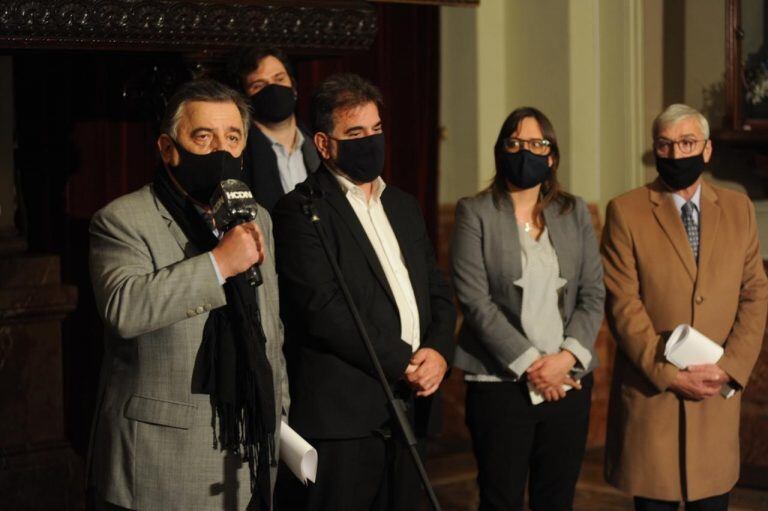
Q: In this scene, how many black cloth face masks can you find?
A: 5